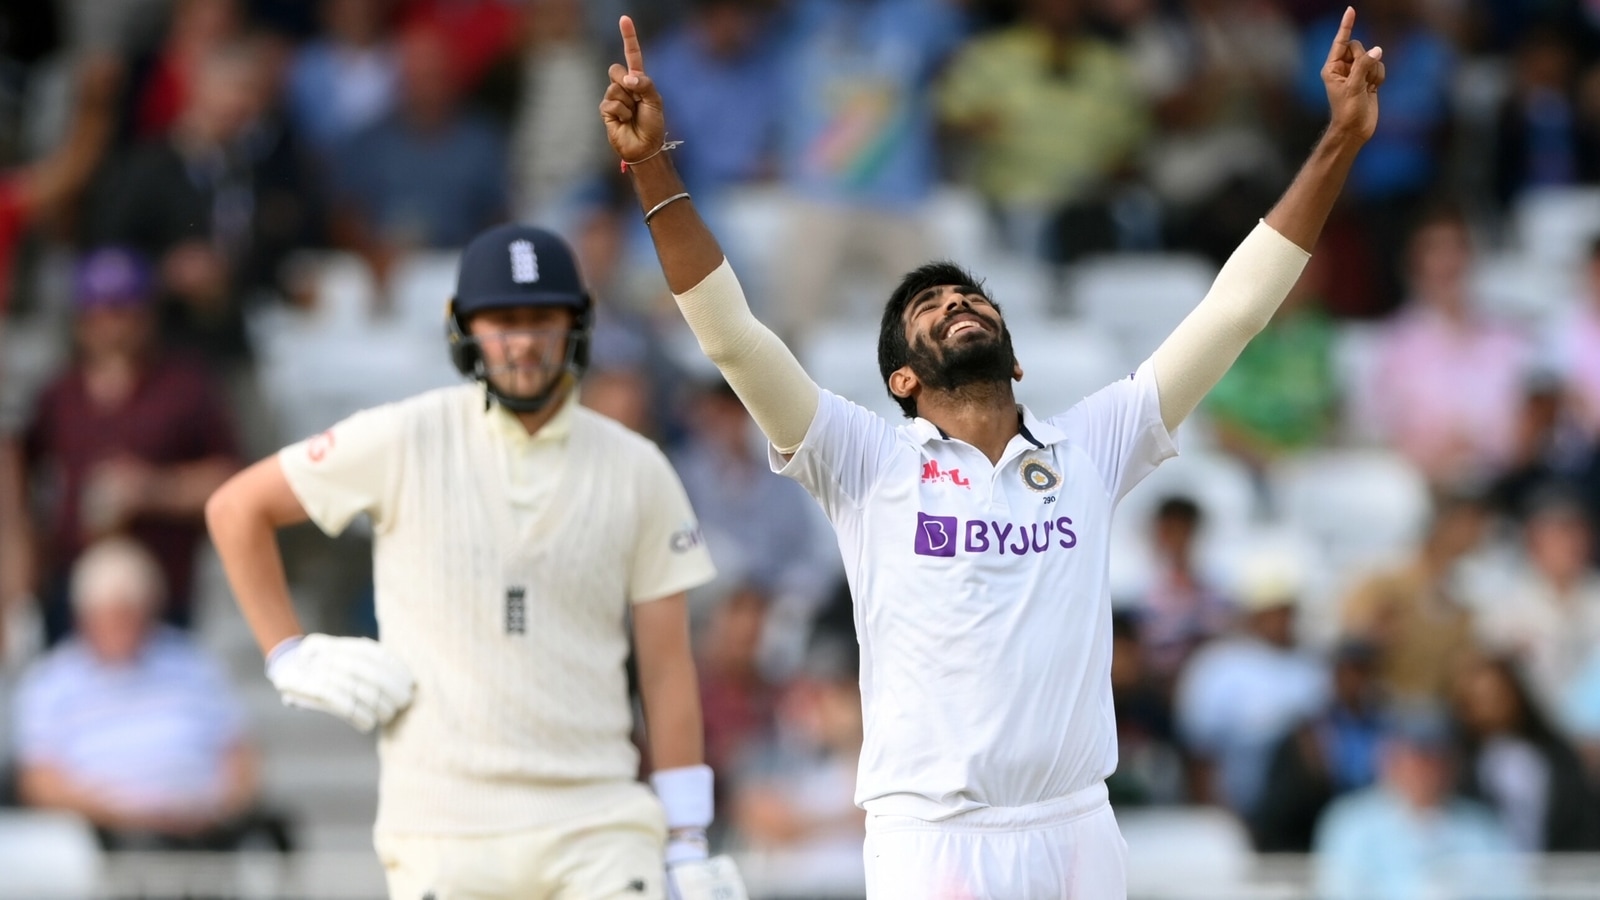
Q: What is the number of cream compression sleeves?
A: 2